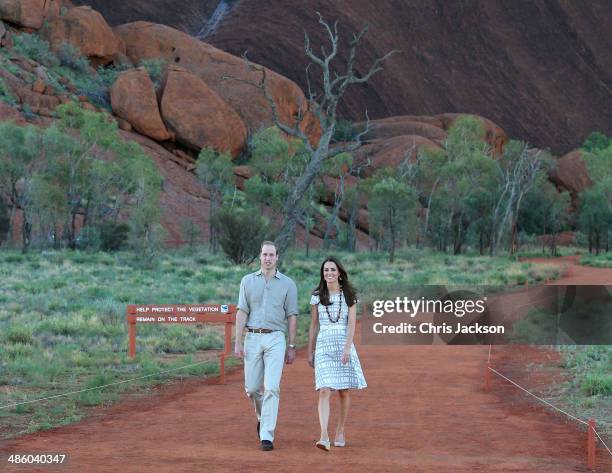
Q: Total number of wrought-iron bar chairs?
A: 0